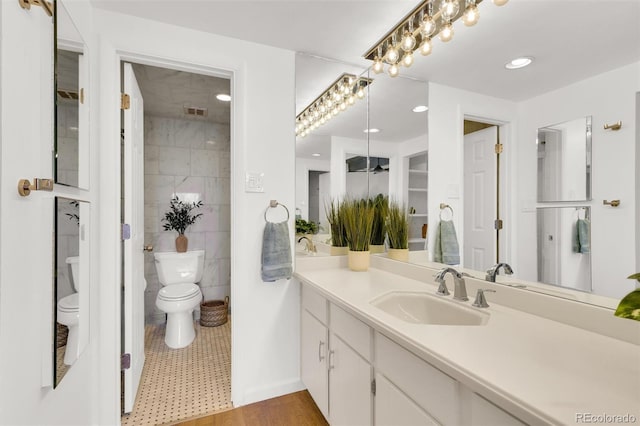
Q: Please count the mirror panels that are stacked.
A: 2